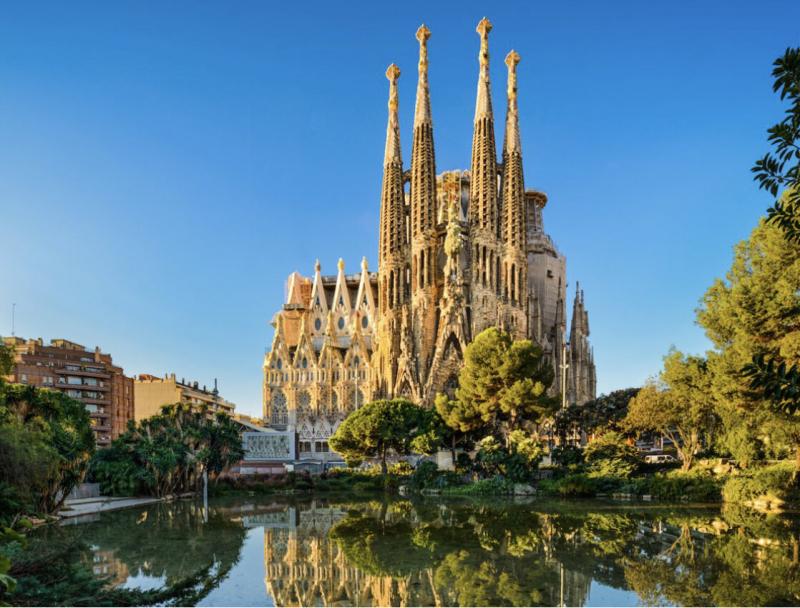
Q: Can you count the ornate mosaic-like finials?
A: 4